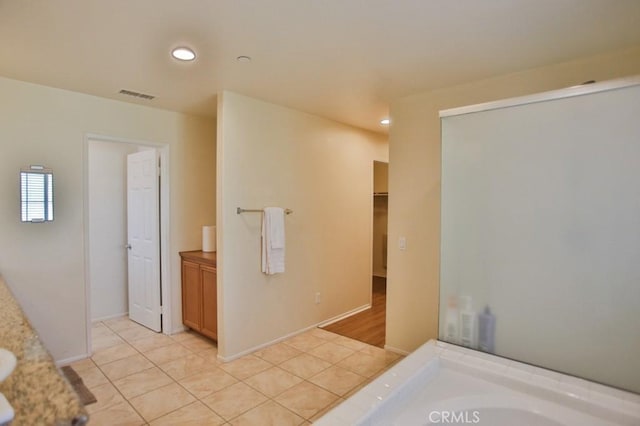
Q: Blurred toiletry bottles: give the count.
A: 3